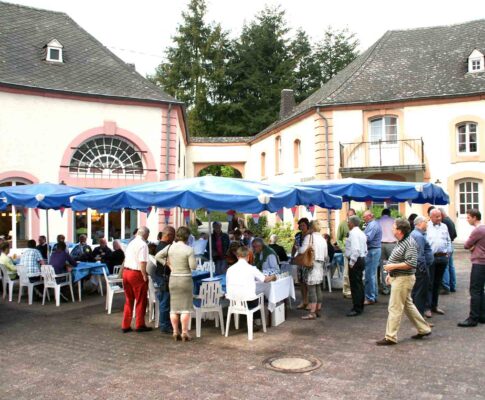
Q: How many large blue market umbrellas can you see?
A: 3